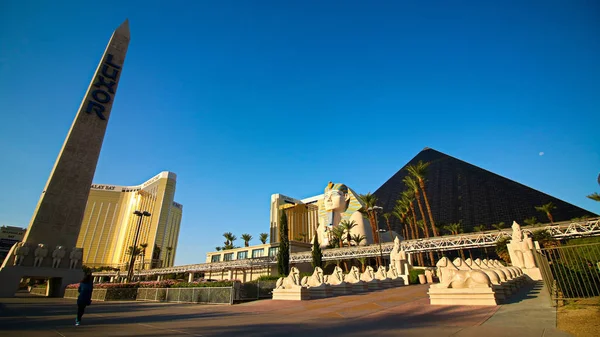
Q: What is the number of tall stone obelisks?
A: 1